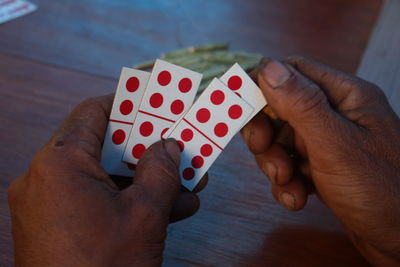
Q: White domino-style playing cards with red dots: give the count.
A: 4